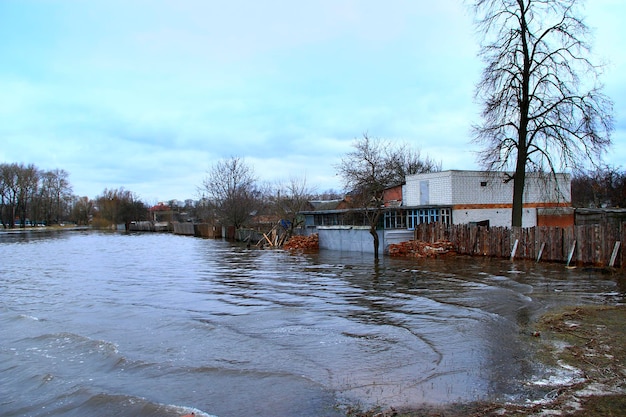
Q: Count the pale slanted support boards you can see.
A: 4